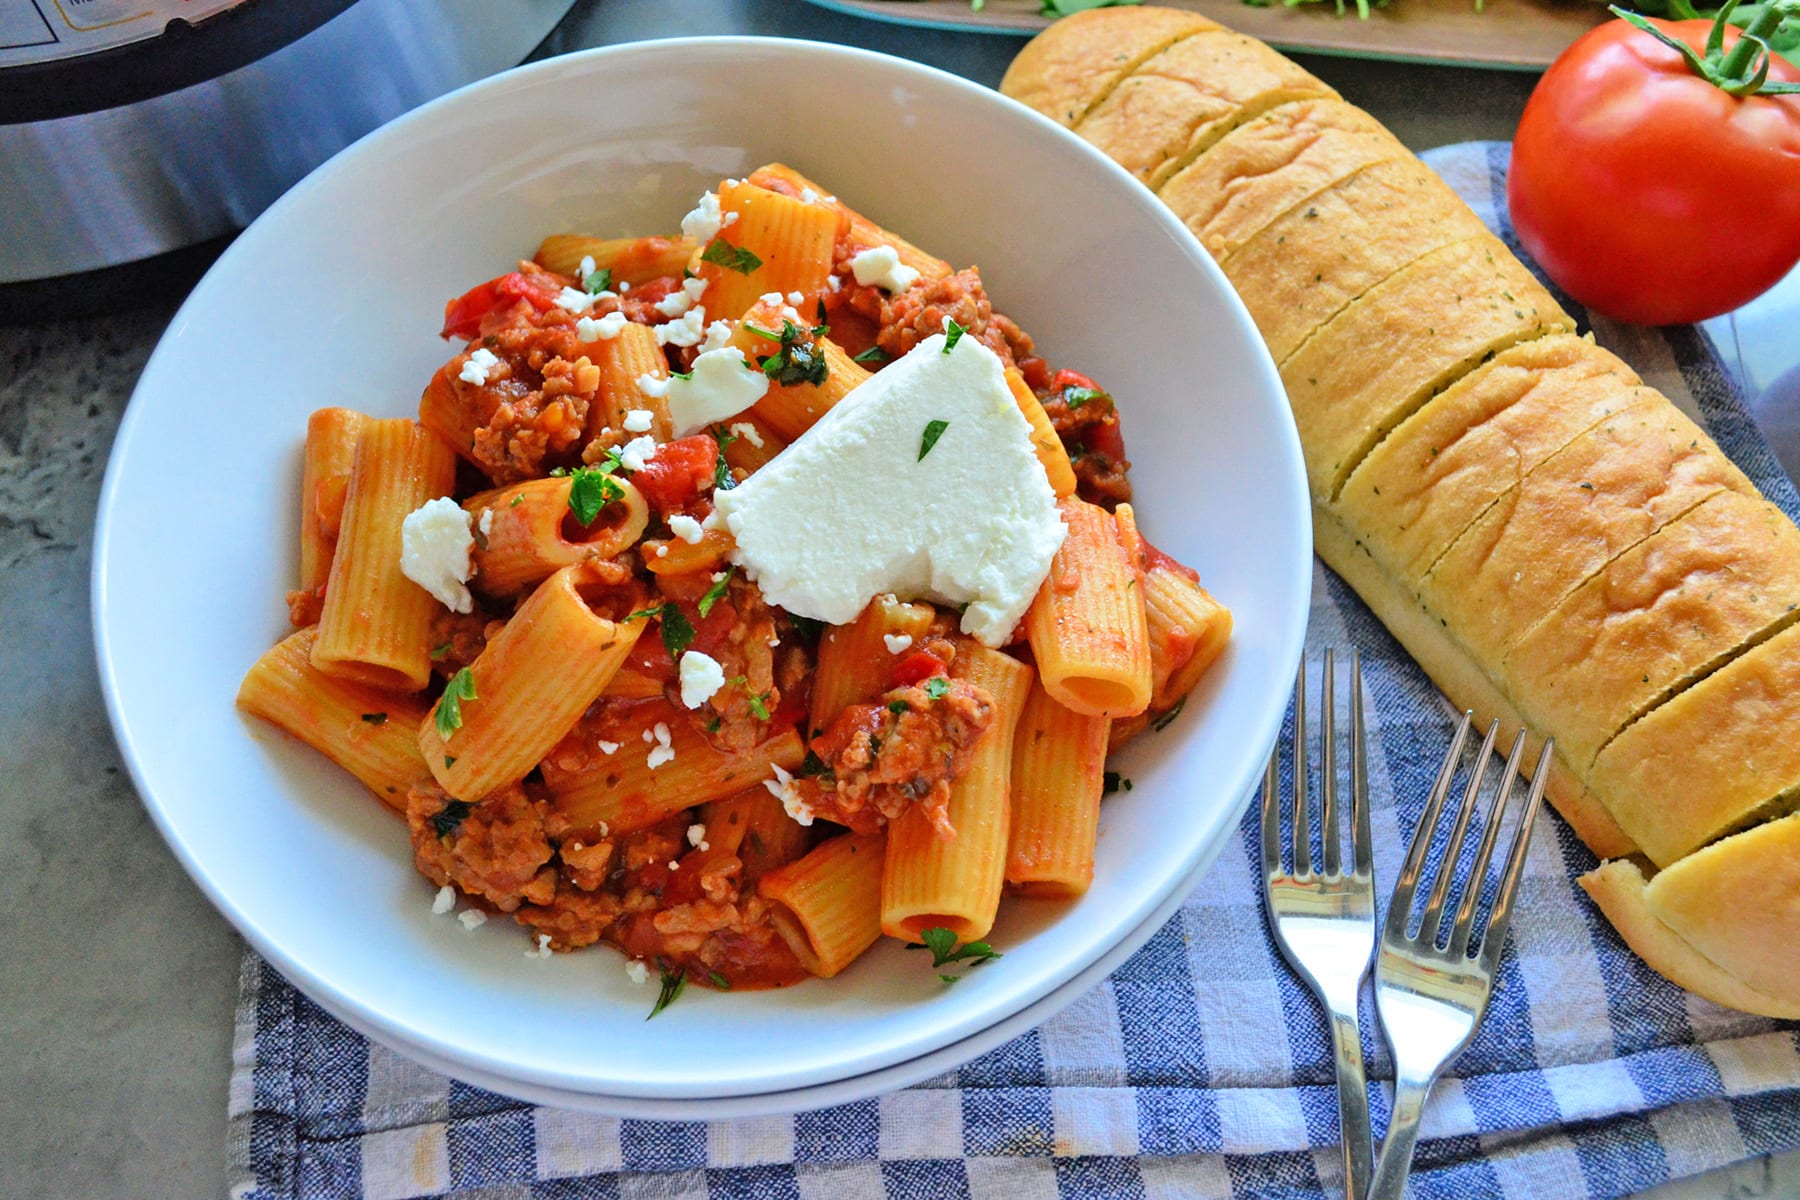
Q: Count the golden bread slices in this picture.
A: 10